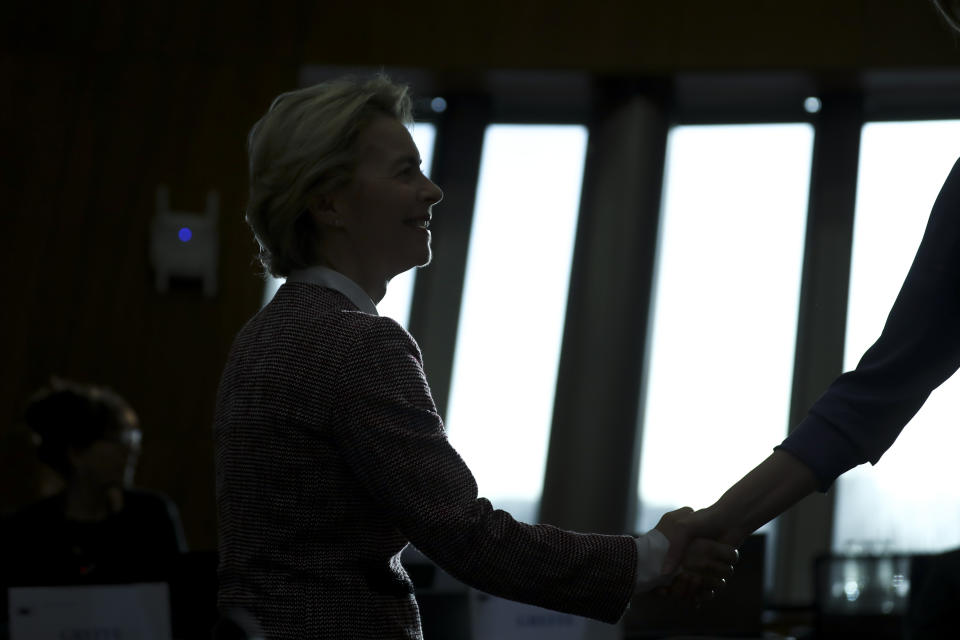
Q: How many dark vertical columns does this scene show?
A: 3